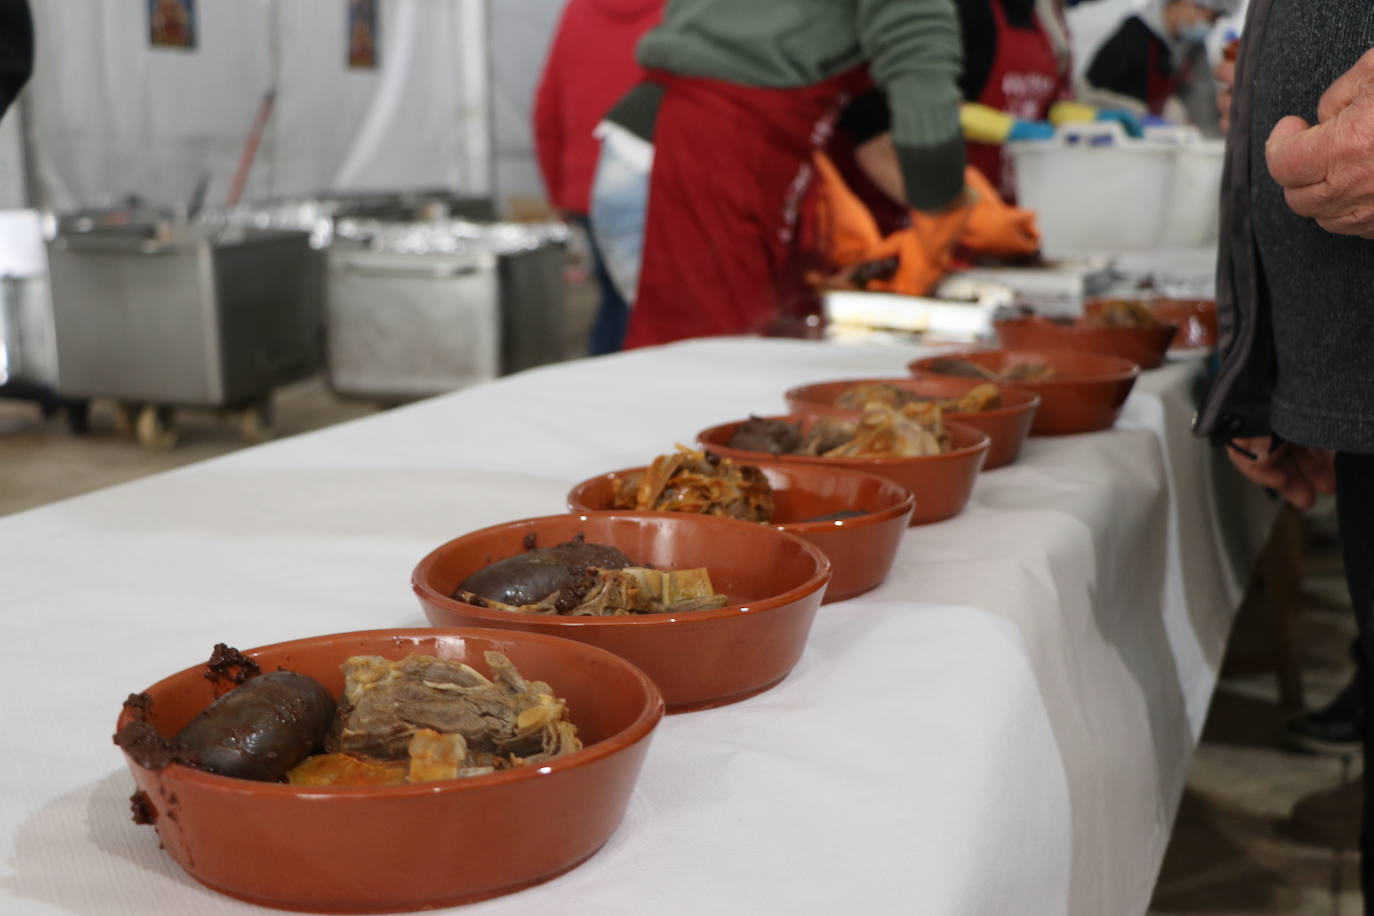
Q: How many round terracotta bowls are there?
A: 8